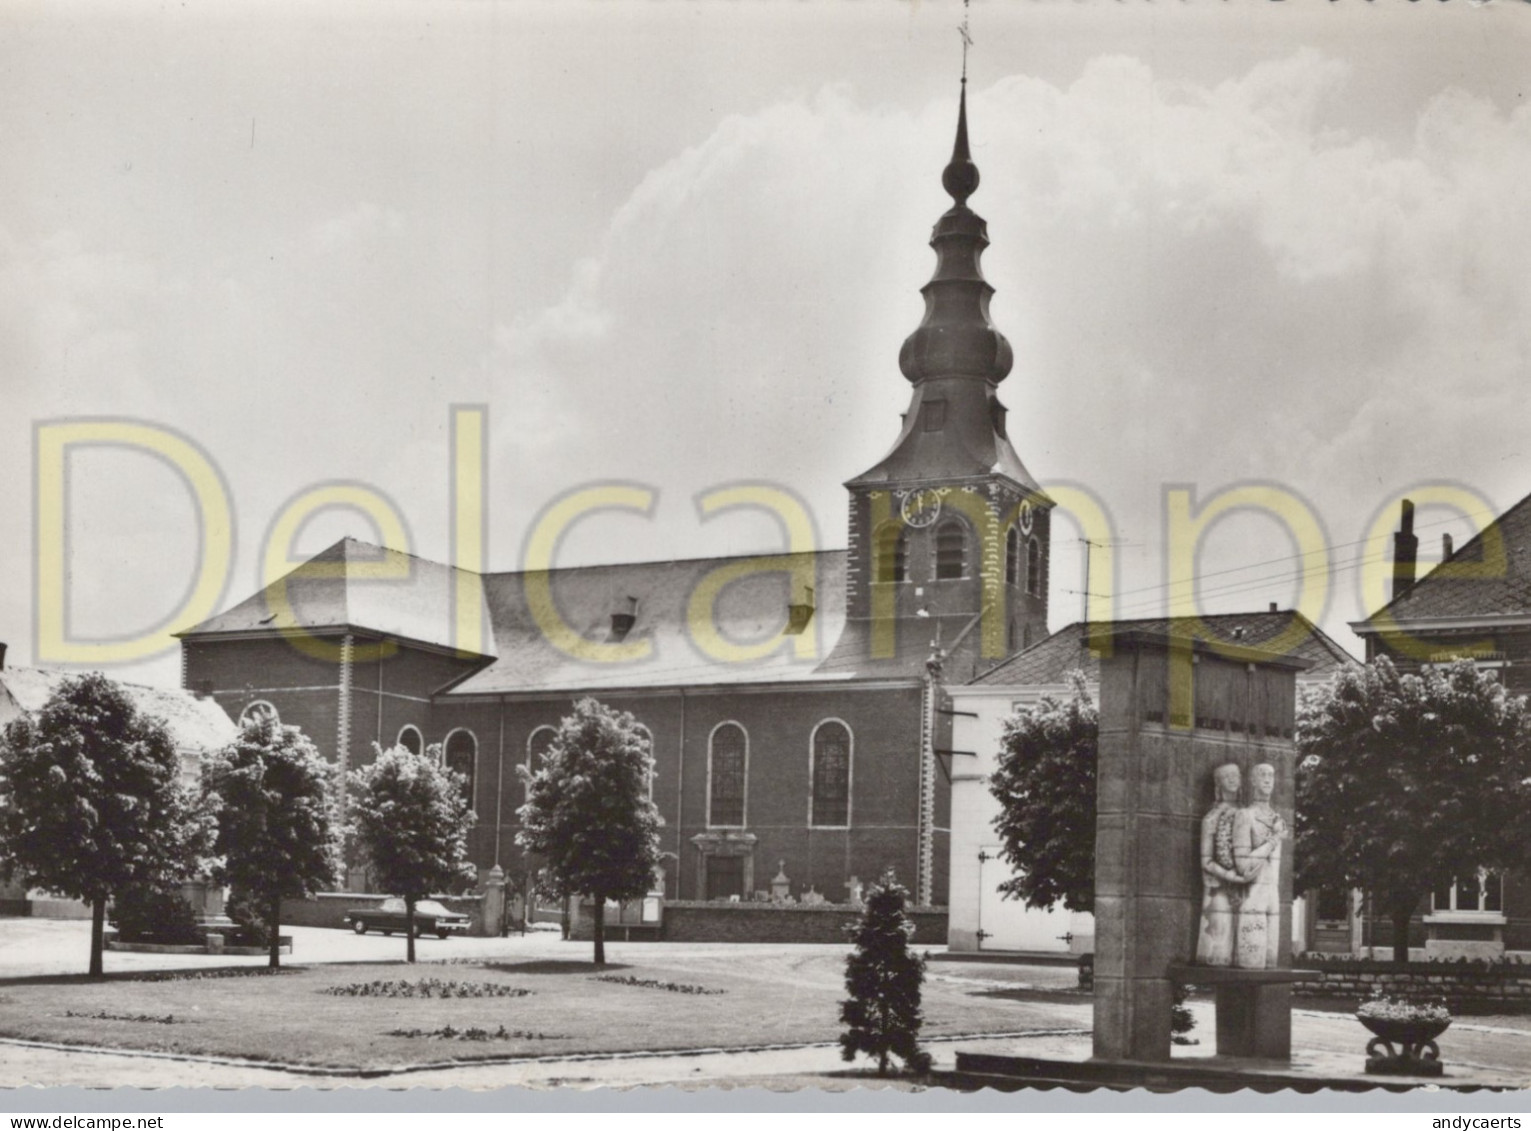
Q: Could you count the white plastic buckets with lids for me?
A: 0